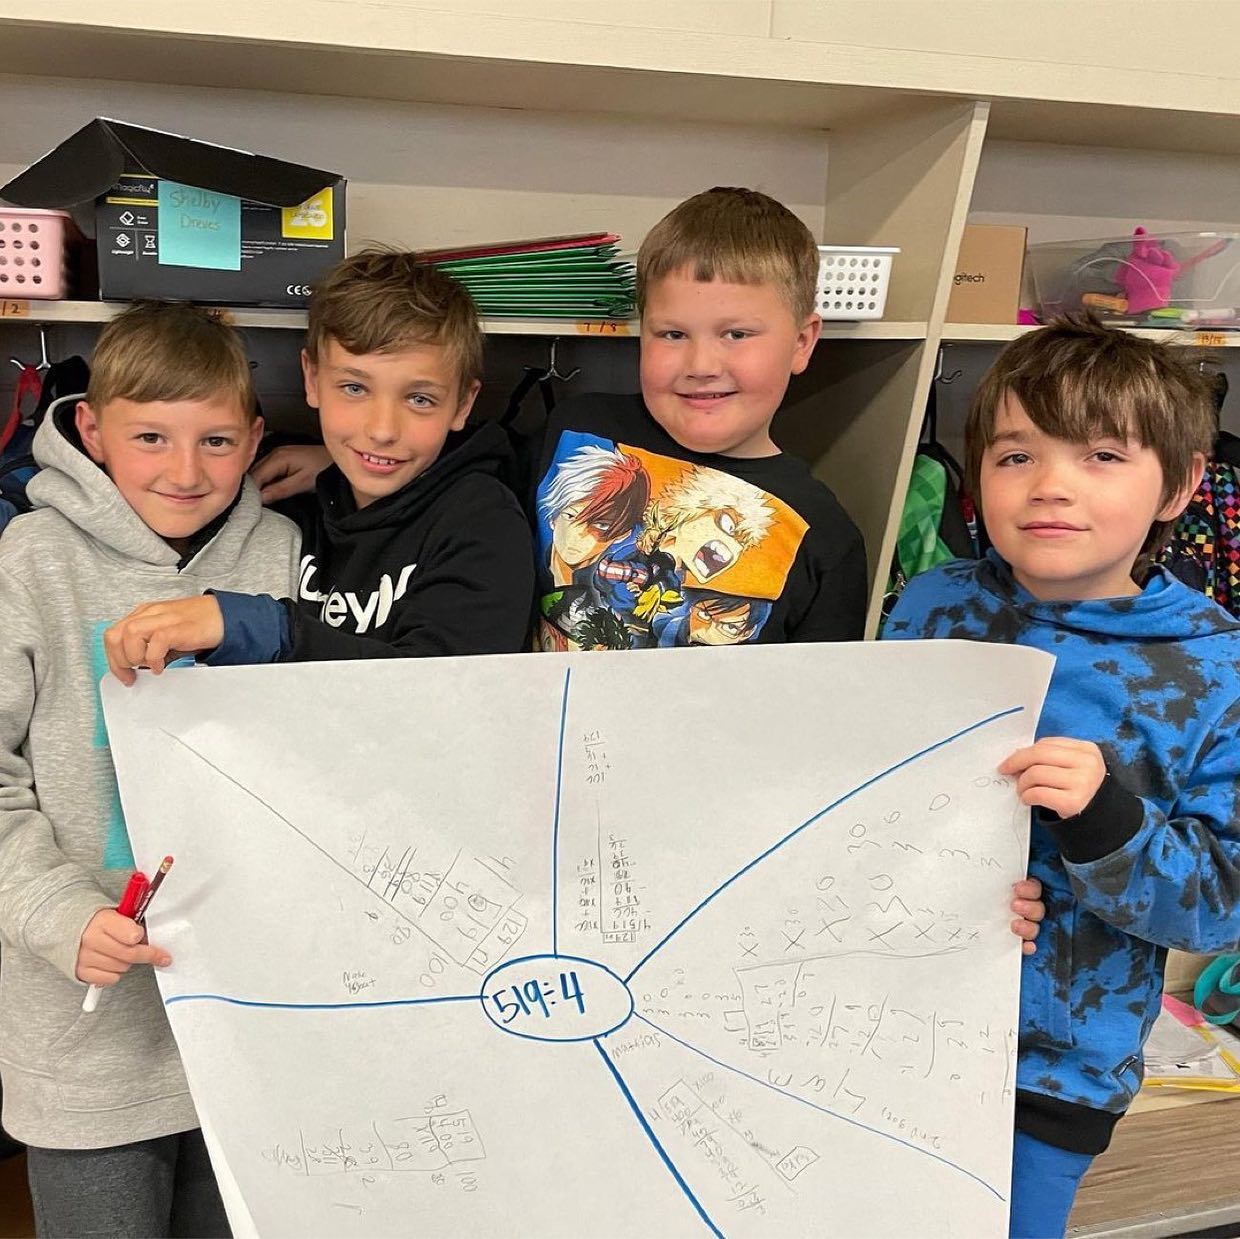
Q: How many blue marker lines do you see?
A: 5